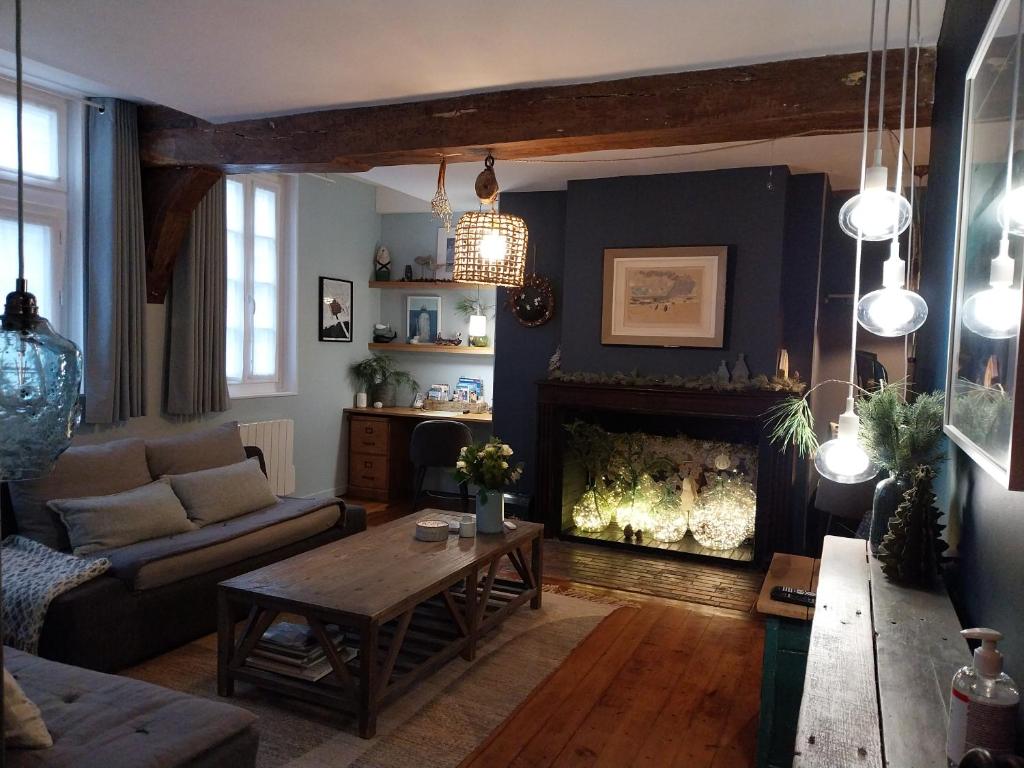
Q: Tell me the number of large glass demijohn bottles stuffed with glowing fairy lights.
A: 4